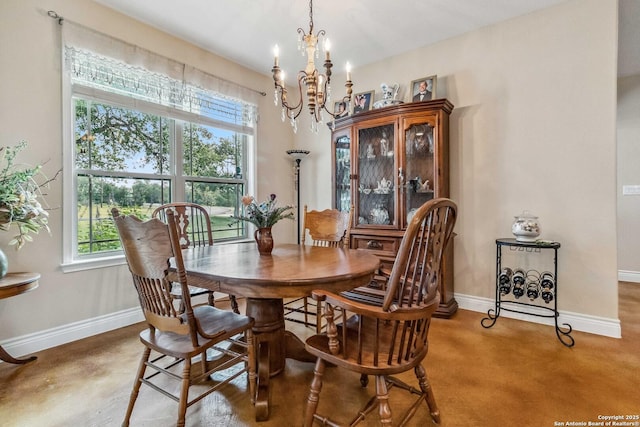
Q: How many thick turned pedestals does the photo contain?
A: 1